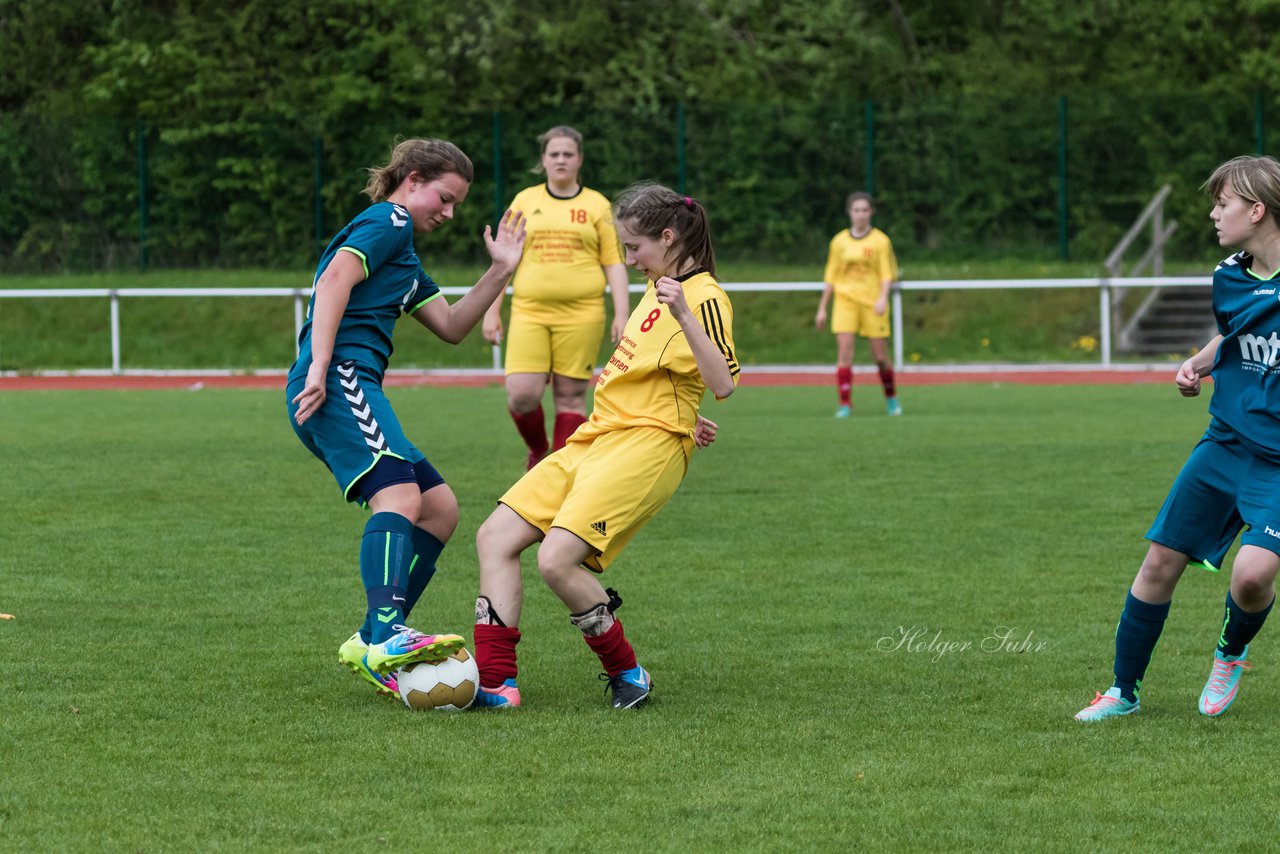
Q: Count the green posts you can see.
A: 7